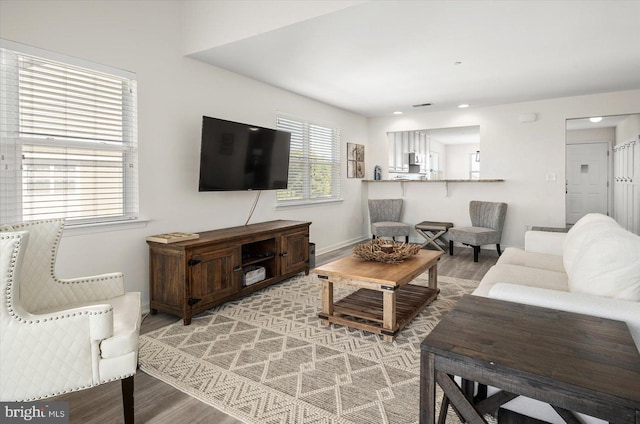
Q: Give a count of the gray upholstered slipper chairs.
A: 2